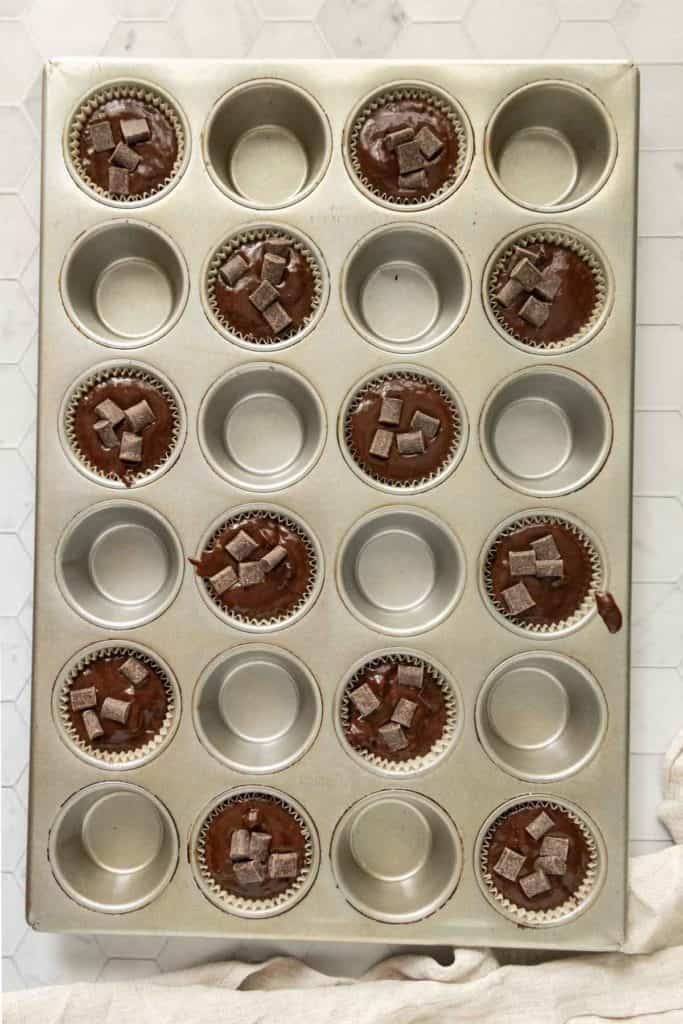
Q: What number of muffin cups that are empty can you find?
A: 12